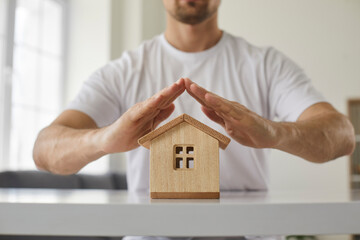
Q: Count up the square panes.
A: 4